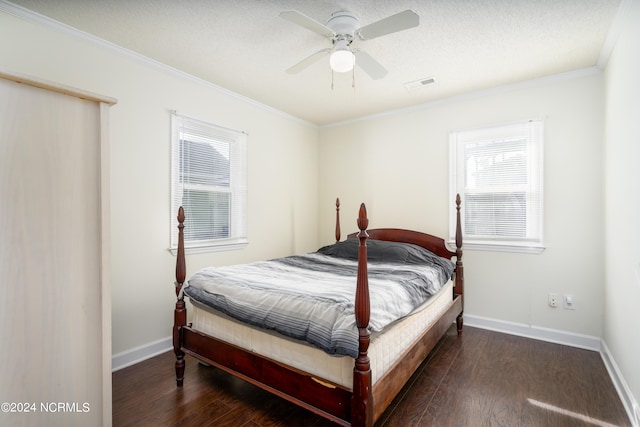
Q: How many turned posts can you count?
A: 4